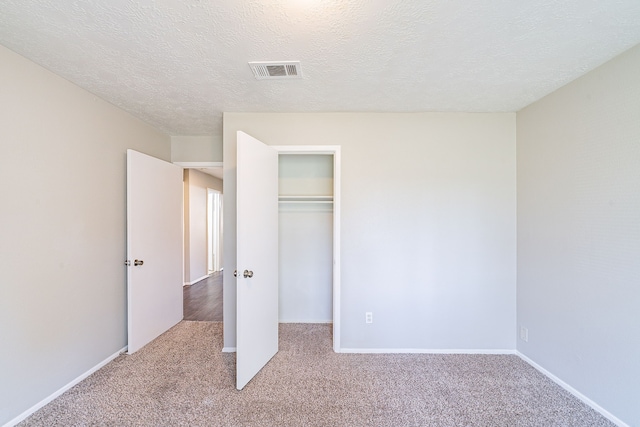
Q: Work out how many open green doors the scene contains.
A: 0